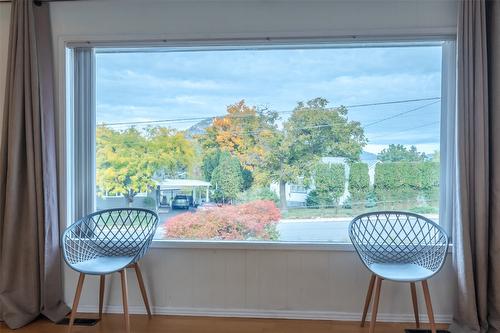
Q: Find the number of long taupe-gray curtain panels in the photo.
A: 2